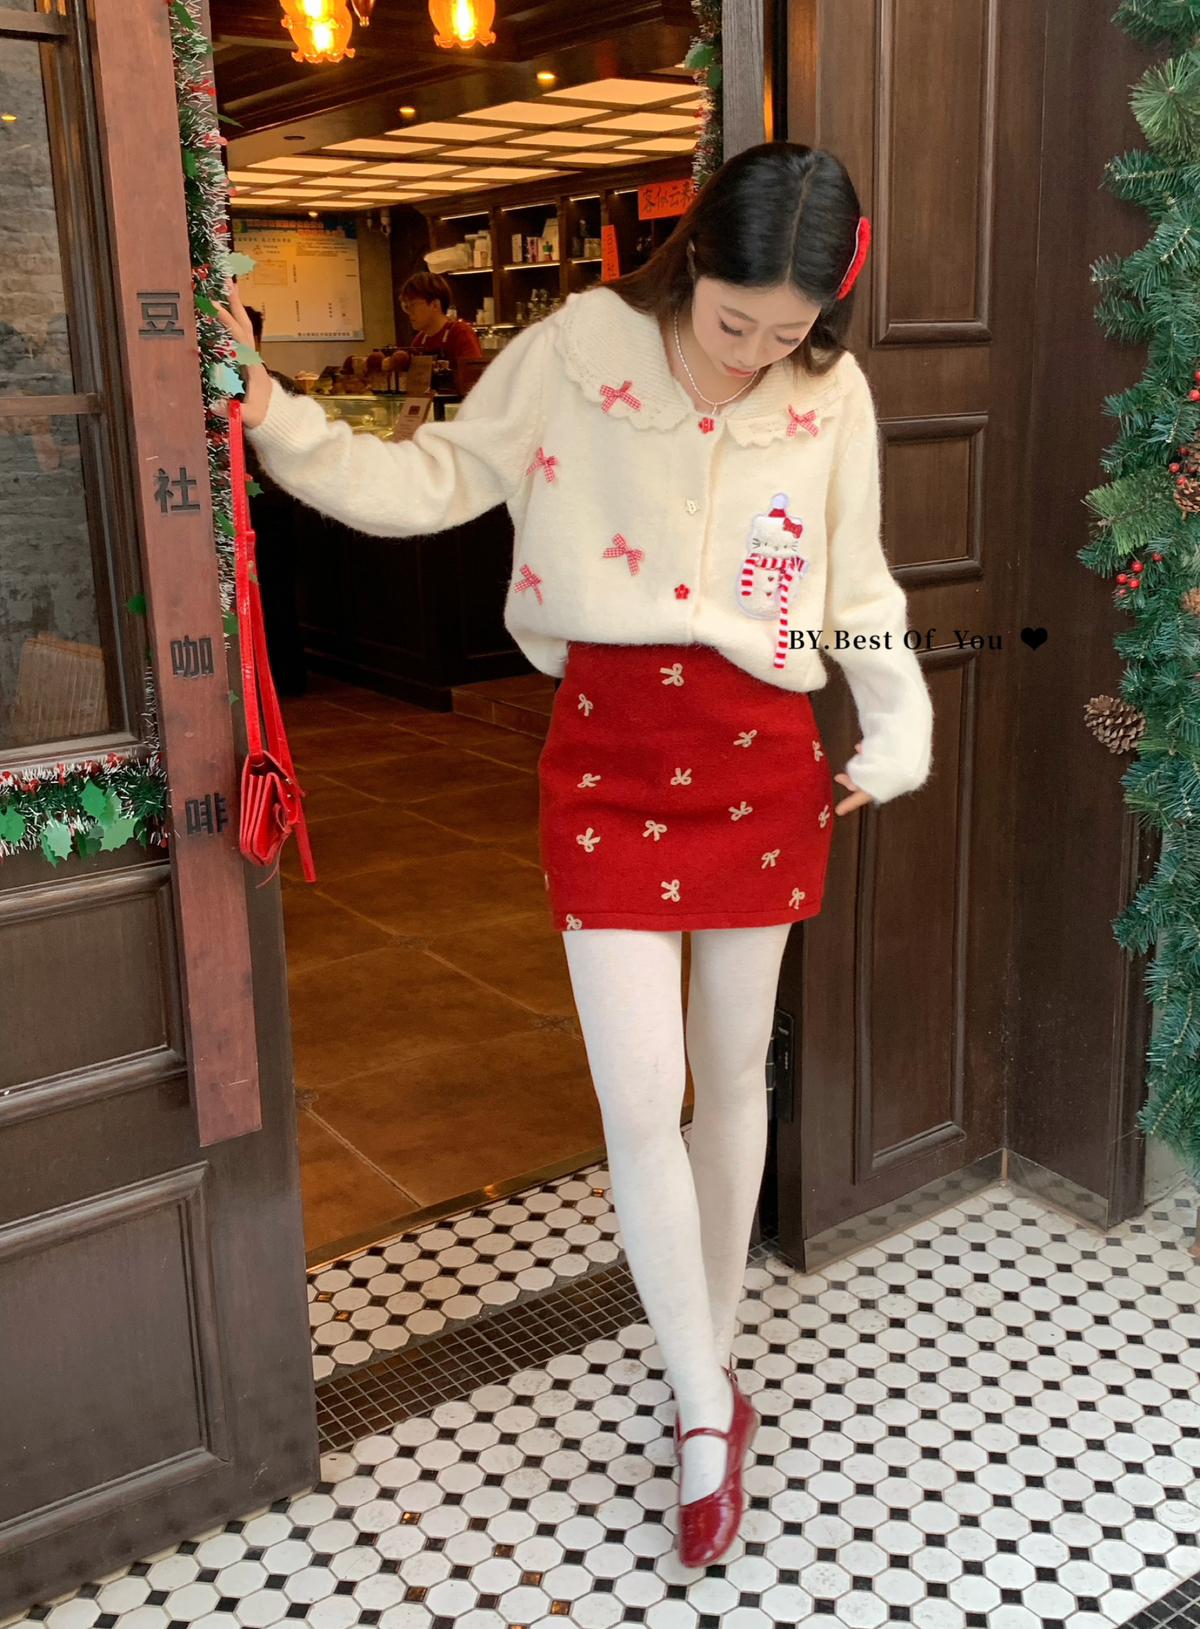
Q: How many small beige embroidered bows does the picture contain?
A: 14